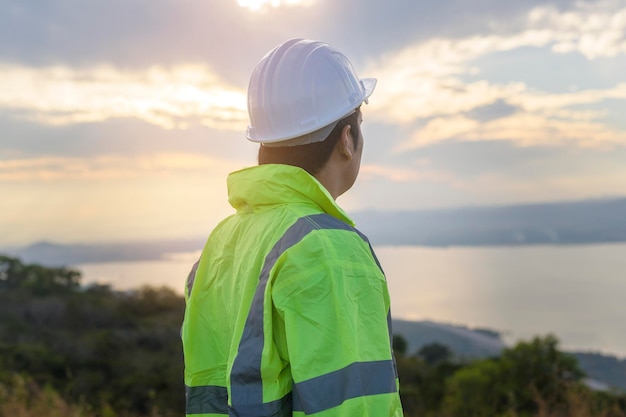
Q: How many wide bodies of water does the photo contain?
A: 1